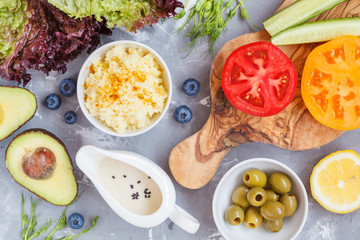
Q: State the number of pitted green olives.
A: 10